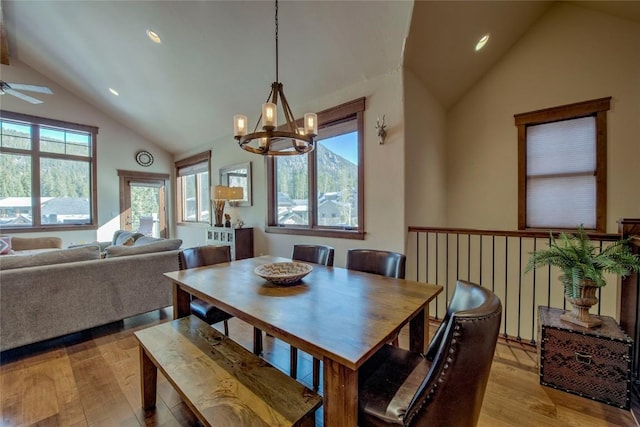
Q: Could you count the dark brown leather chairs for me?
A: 4